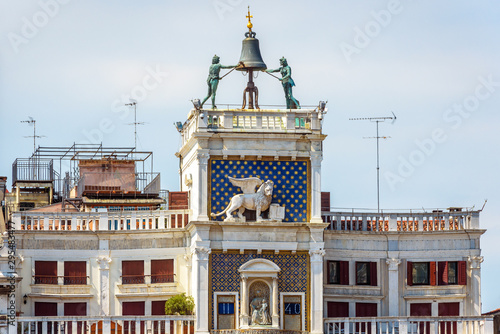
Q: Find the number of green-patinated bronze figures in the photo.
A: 2